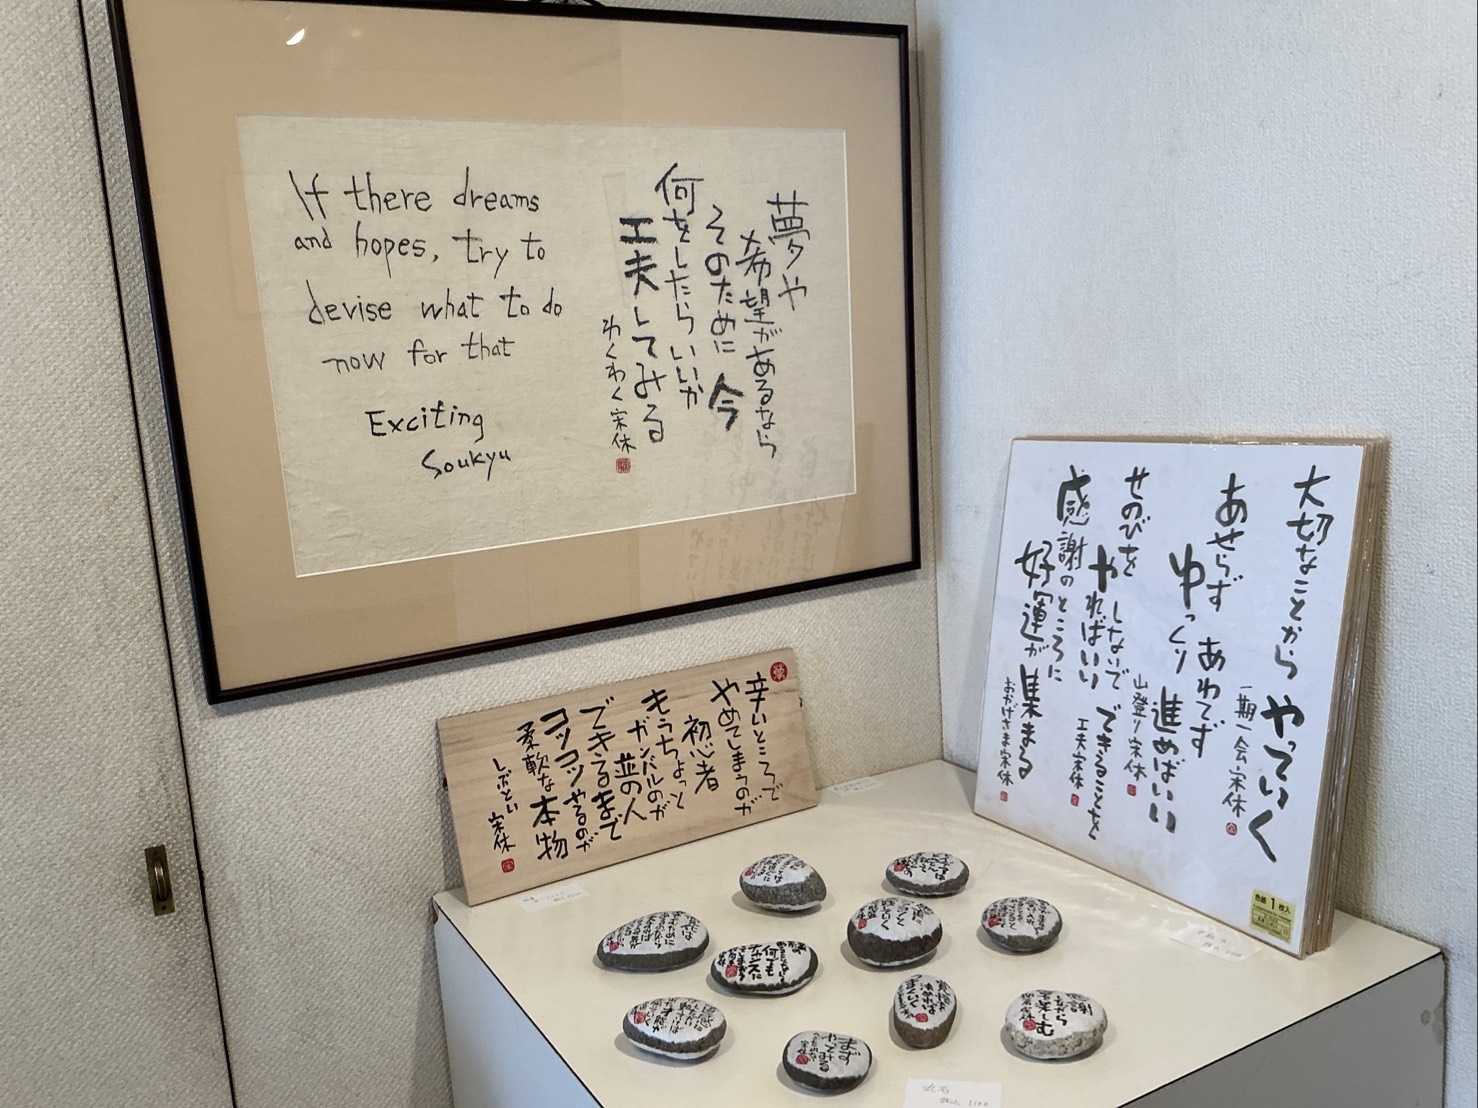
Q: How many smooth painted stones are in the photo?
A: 10